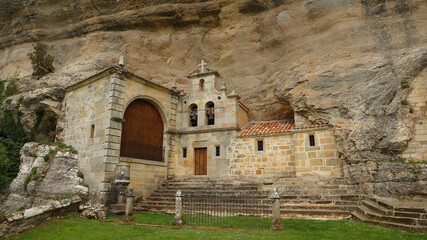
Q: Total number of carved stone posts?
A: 3